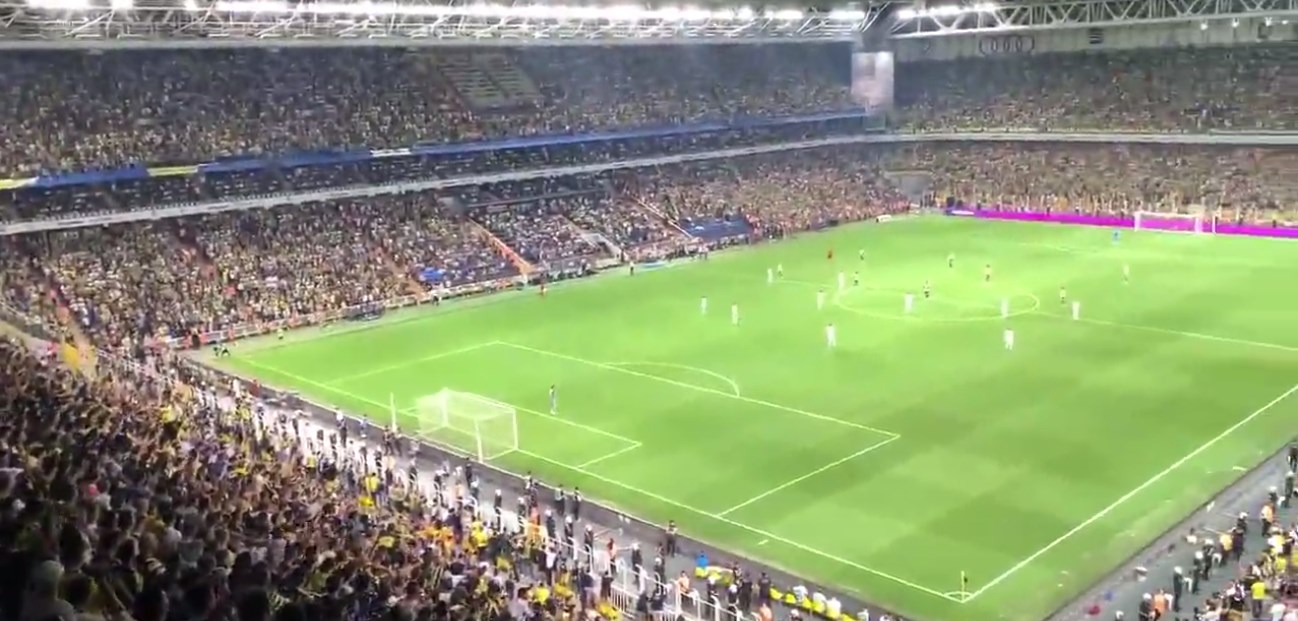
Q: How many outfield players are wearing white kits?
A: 10